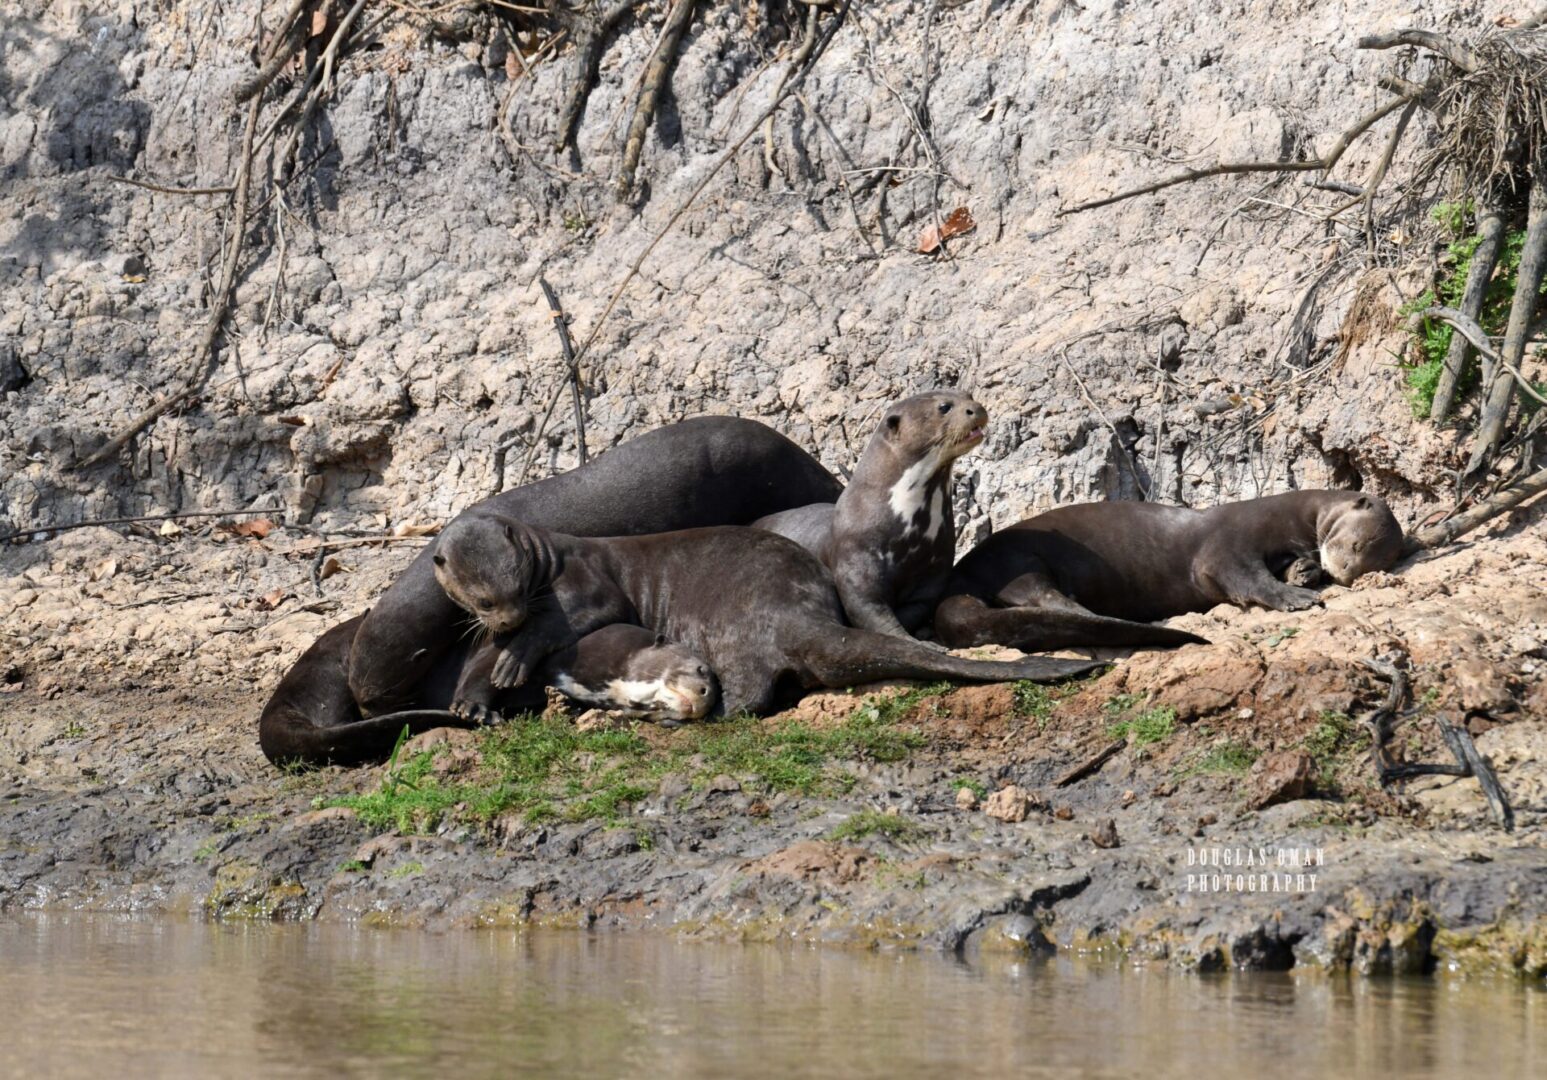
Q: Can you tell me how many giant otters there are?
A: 5